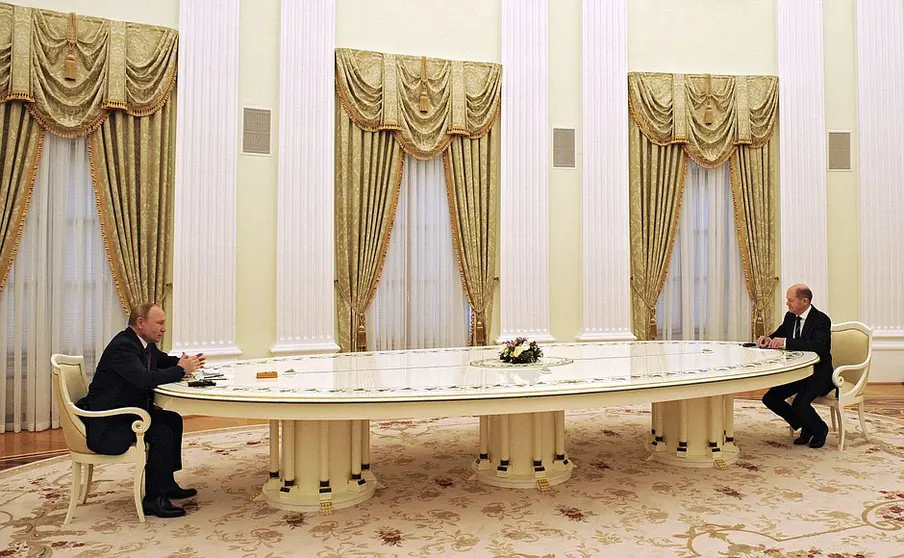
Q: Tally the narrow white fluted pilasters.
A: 6